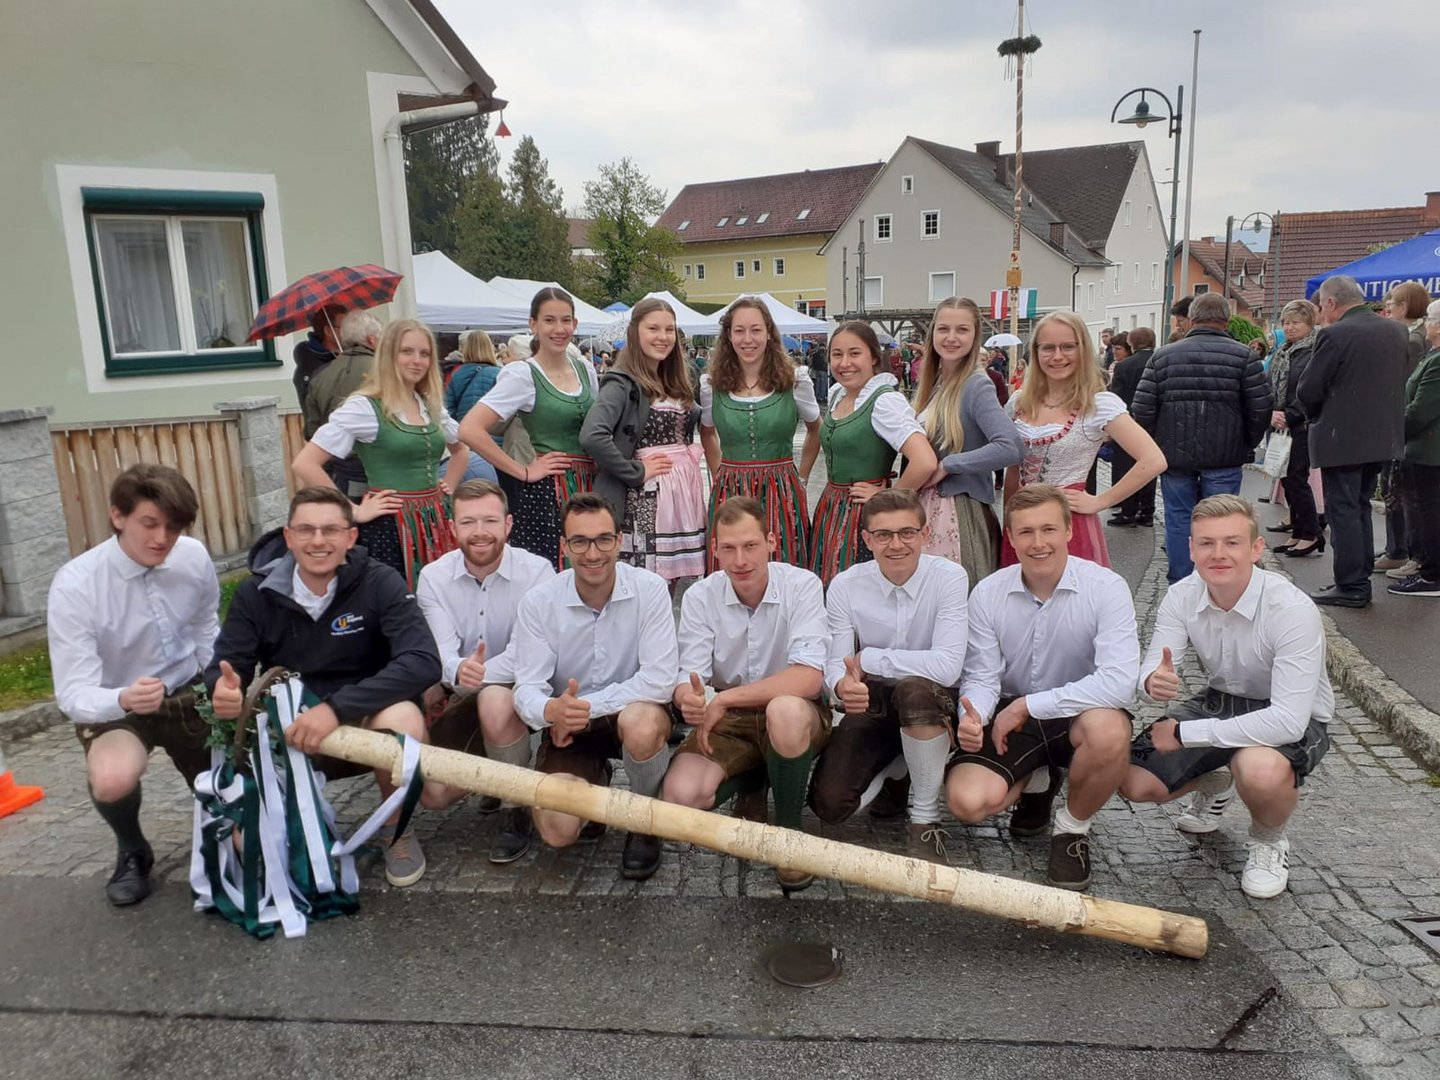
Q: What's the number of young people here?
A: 15